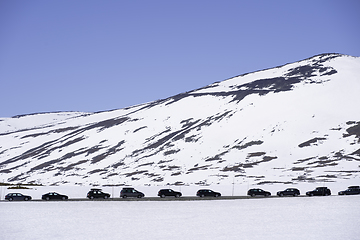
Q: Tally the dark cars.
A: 10